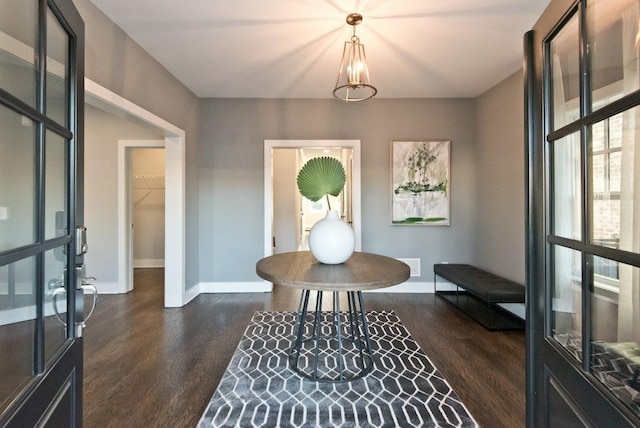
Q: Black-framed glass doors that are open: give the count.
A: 2